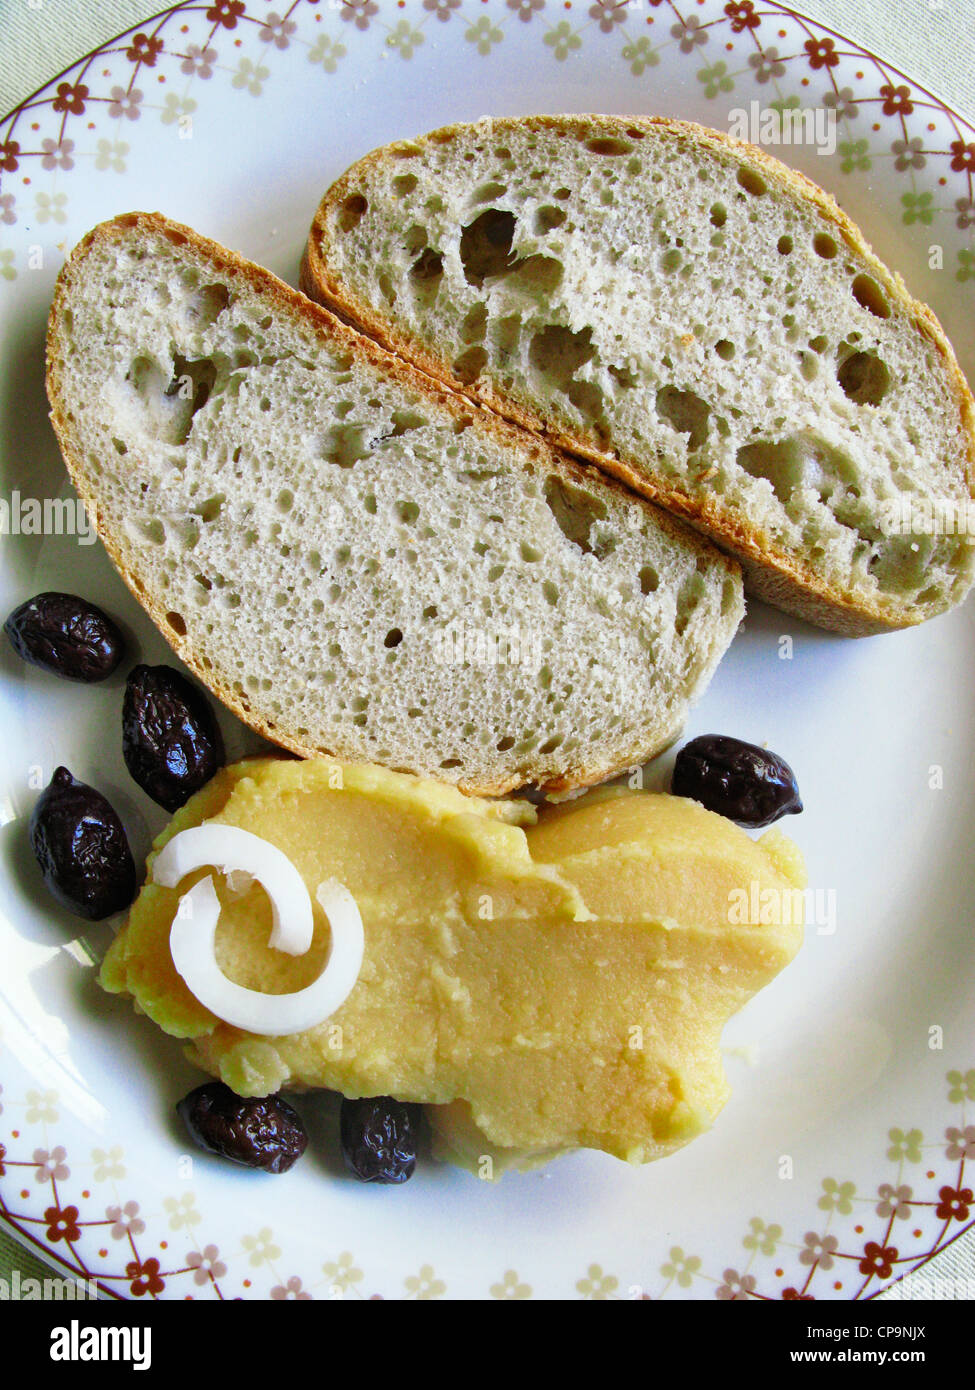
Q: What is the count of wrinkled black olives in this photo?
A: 6